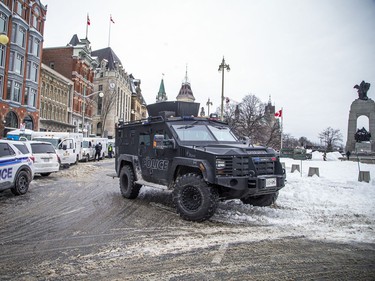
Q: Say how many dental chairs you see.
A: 0